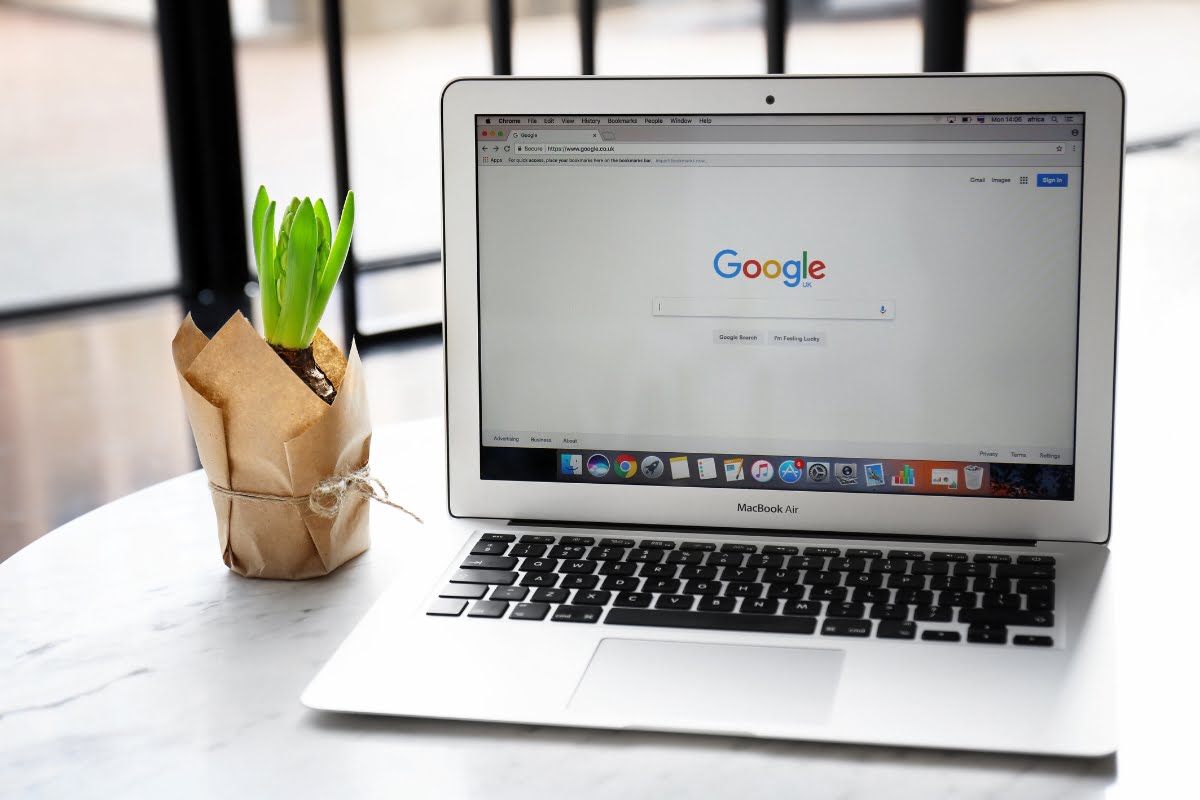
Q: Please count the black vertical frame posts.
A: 6